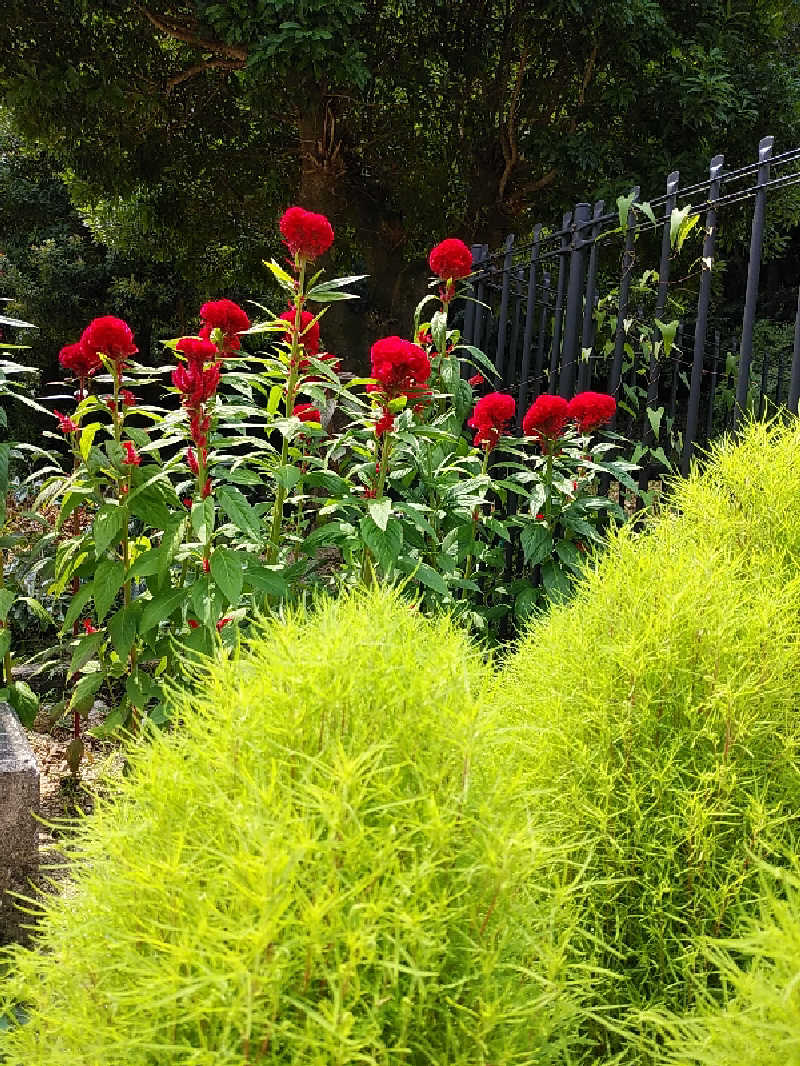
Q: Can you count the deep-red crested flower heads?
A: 11